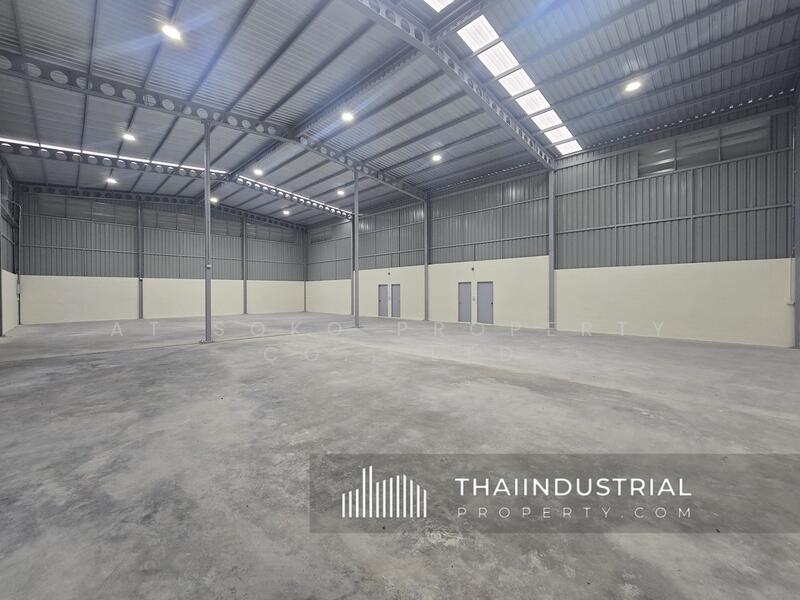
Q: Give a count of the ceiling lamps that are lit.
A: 10